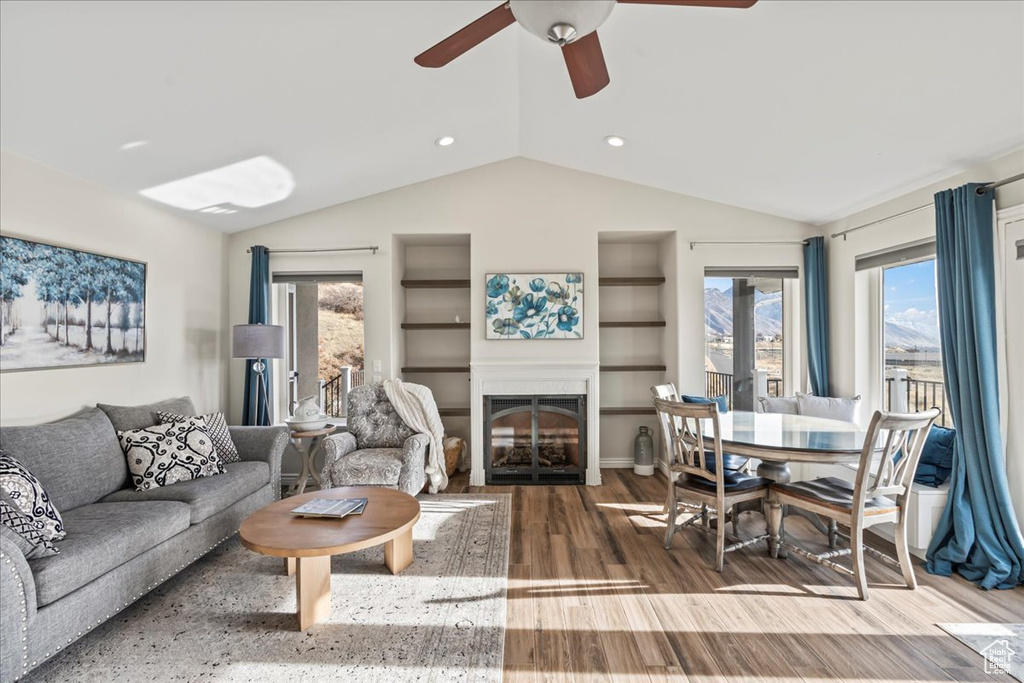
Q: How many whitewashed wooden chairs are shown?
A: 3